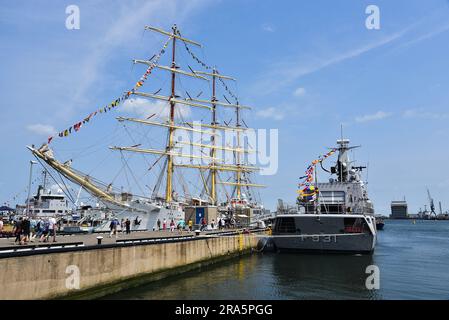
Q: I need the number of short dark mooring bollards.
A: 2